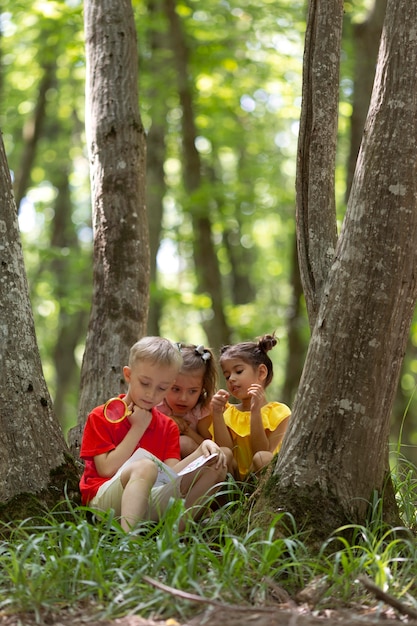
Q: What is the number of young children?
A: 3